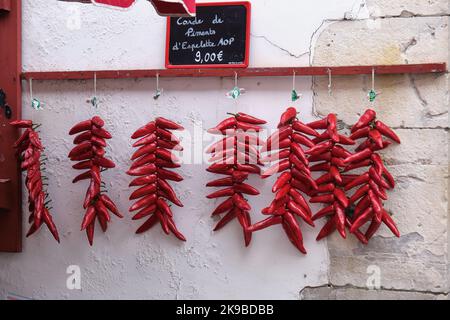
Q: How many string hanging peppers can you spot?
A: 7